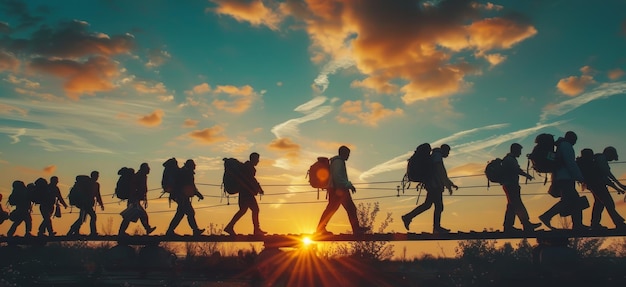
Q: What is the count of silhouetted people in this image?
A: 11